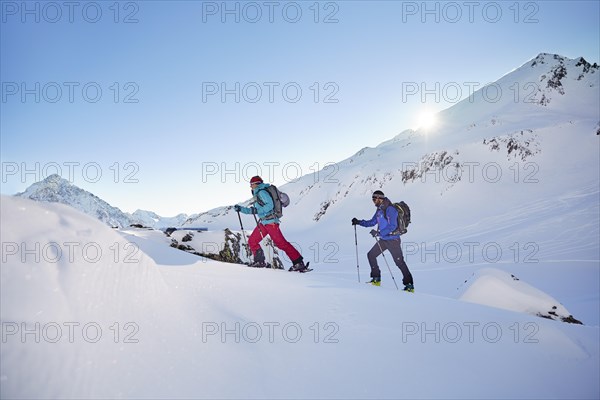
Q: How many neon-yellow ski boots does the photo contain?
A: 2